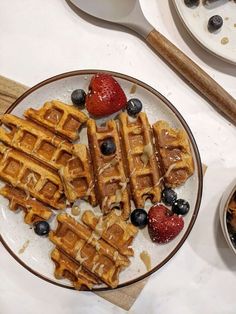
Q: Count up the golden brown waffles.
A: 3